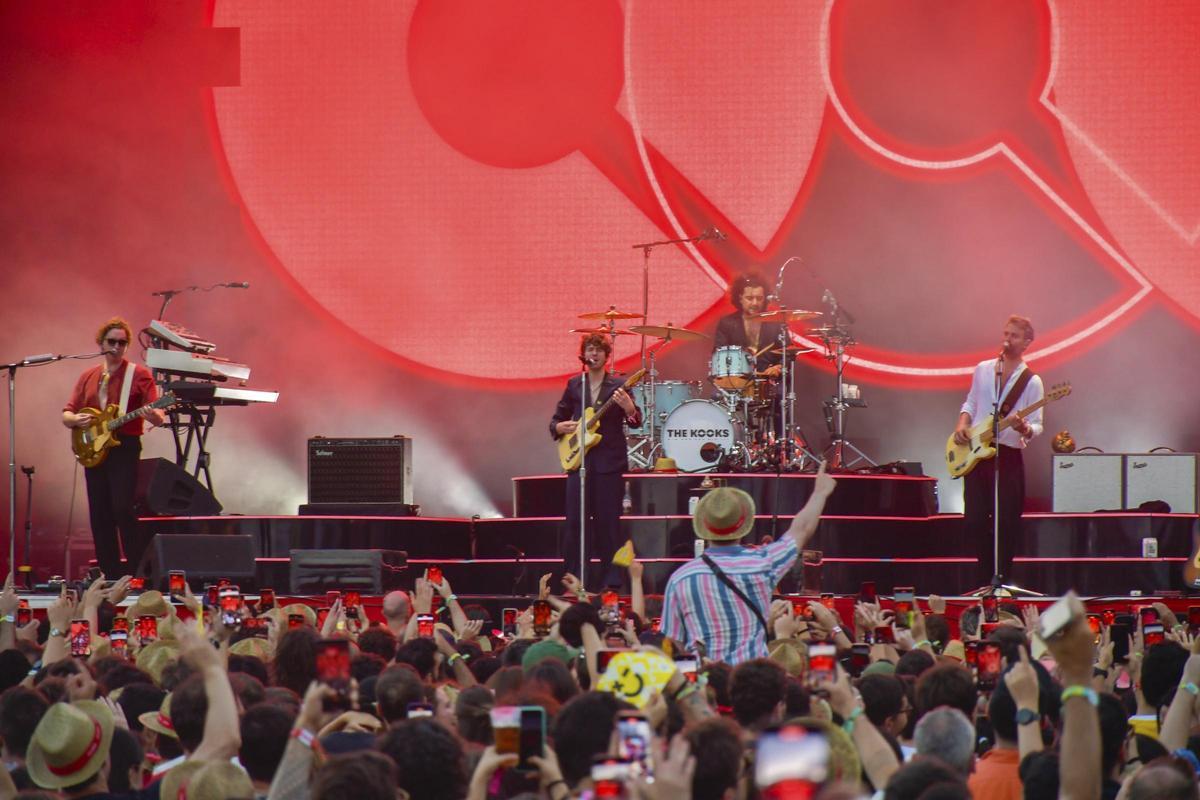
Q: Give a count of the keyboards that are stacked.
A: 3